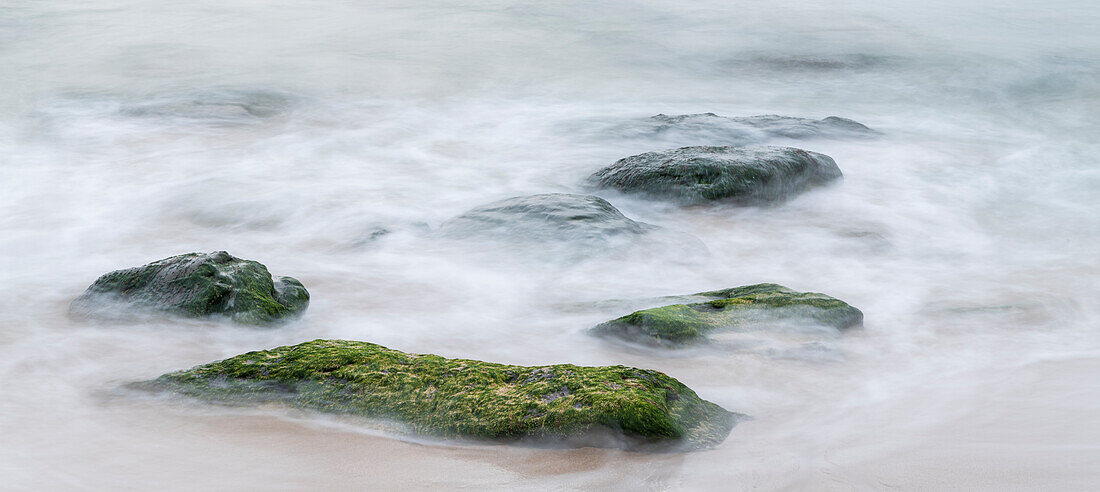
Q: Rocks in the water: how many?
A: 6